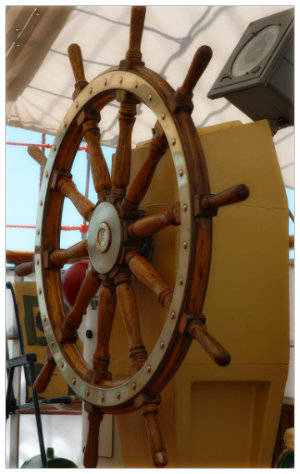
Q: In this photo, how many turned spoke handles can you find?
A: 10